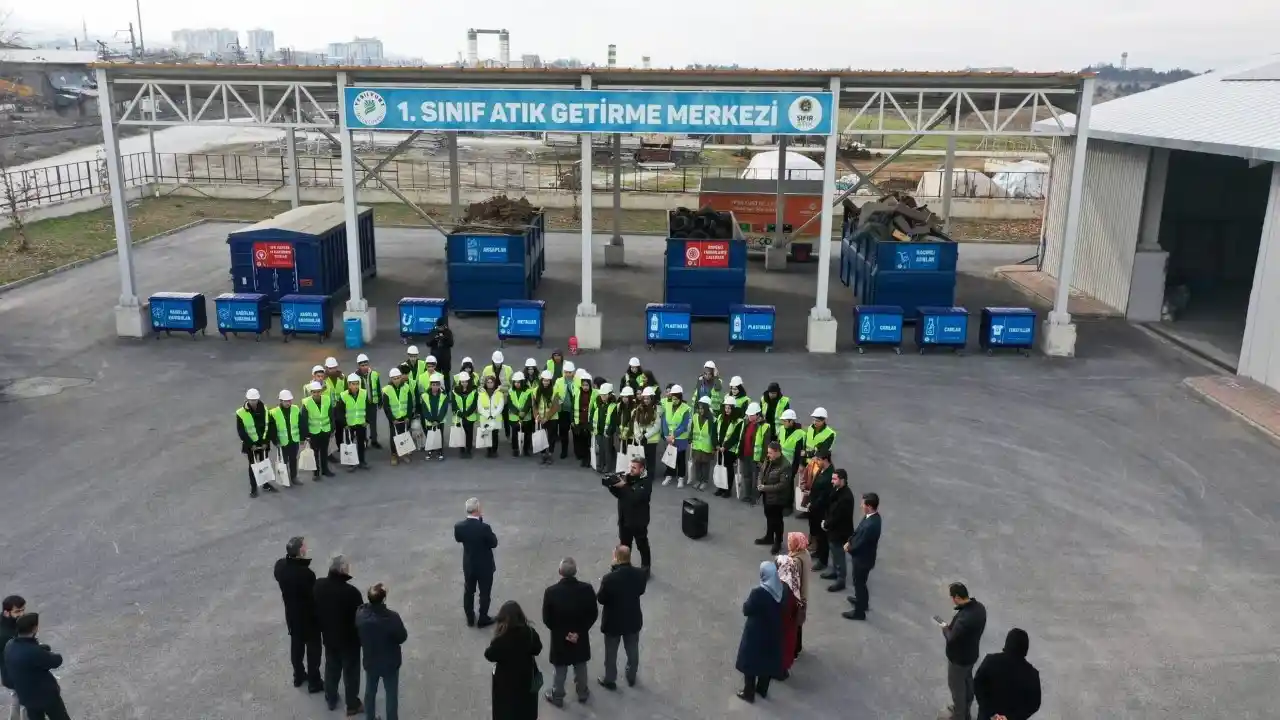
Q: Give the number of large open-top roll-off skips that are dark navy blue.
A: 3